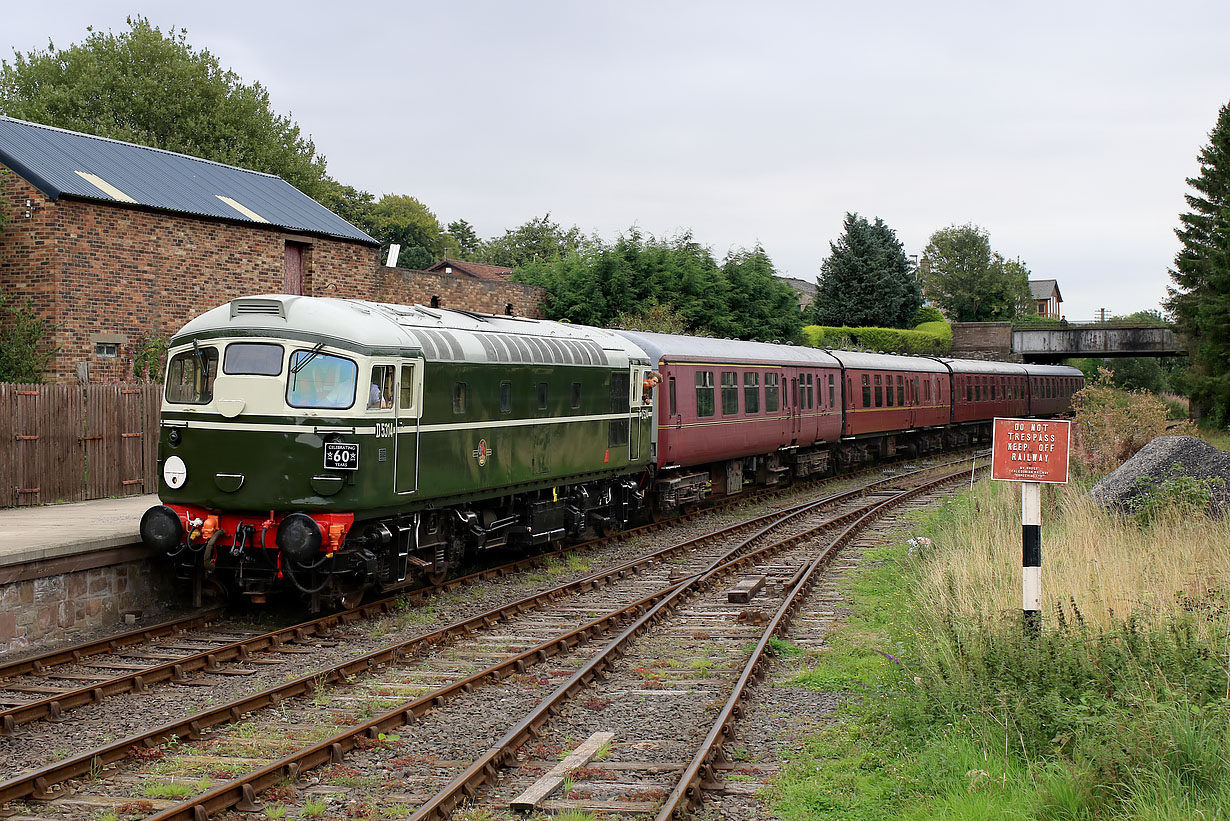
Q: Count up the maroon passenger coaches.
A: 4